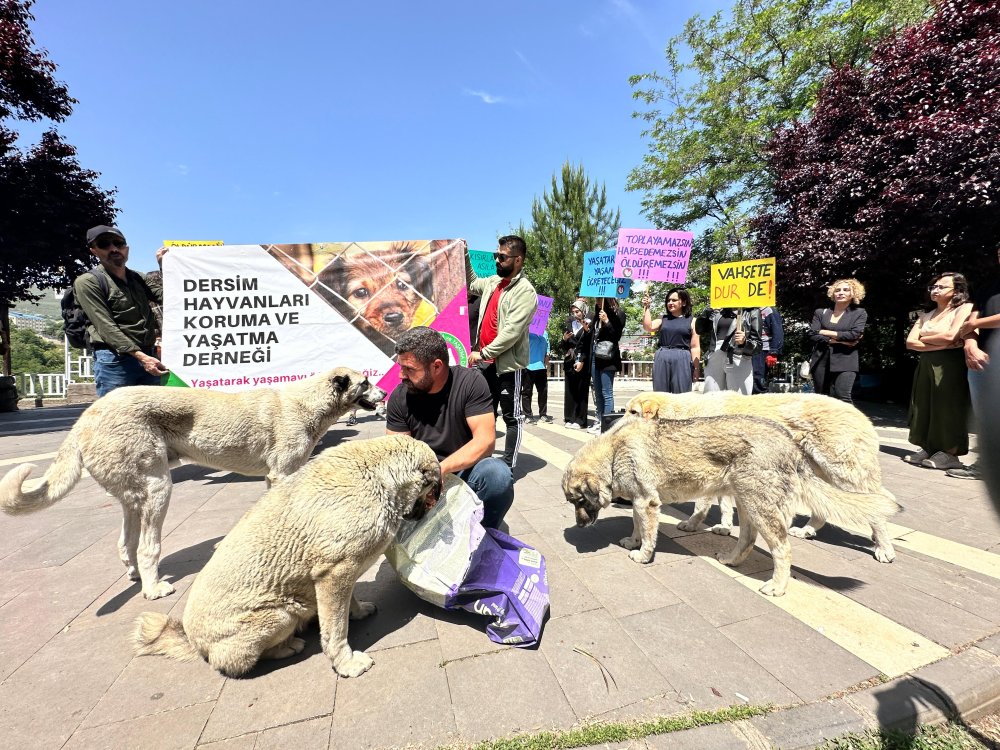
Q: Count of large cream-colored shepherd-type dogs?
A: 4